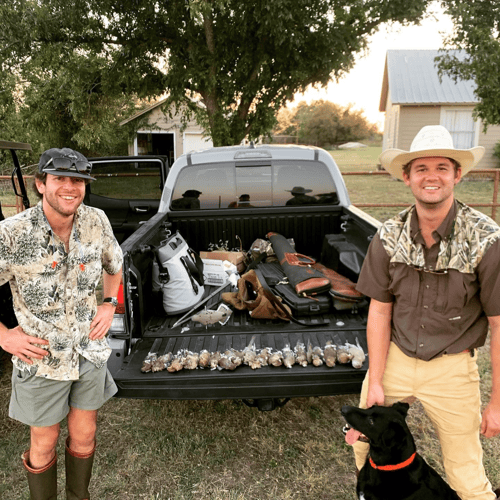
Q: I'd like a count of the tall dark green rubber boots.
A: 2